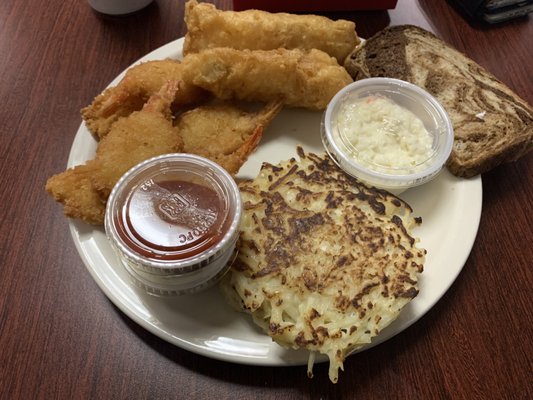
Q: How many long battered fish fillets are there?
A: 2